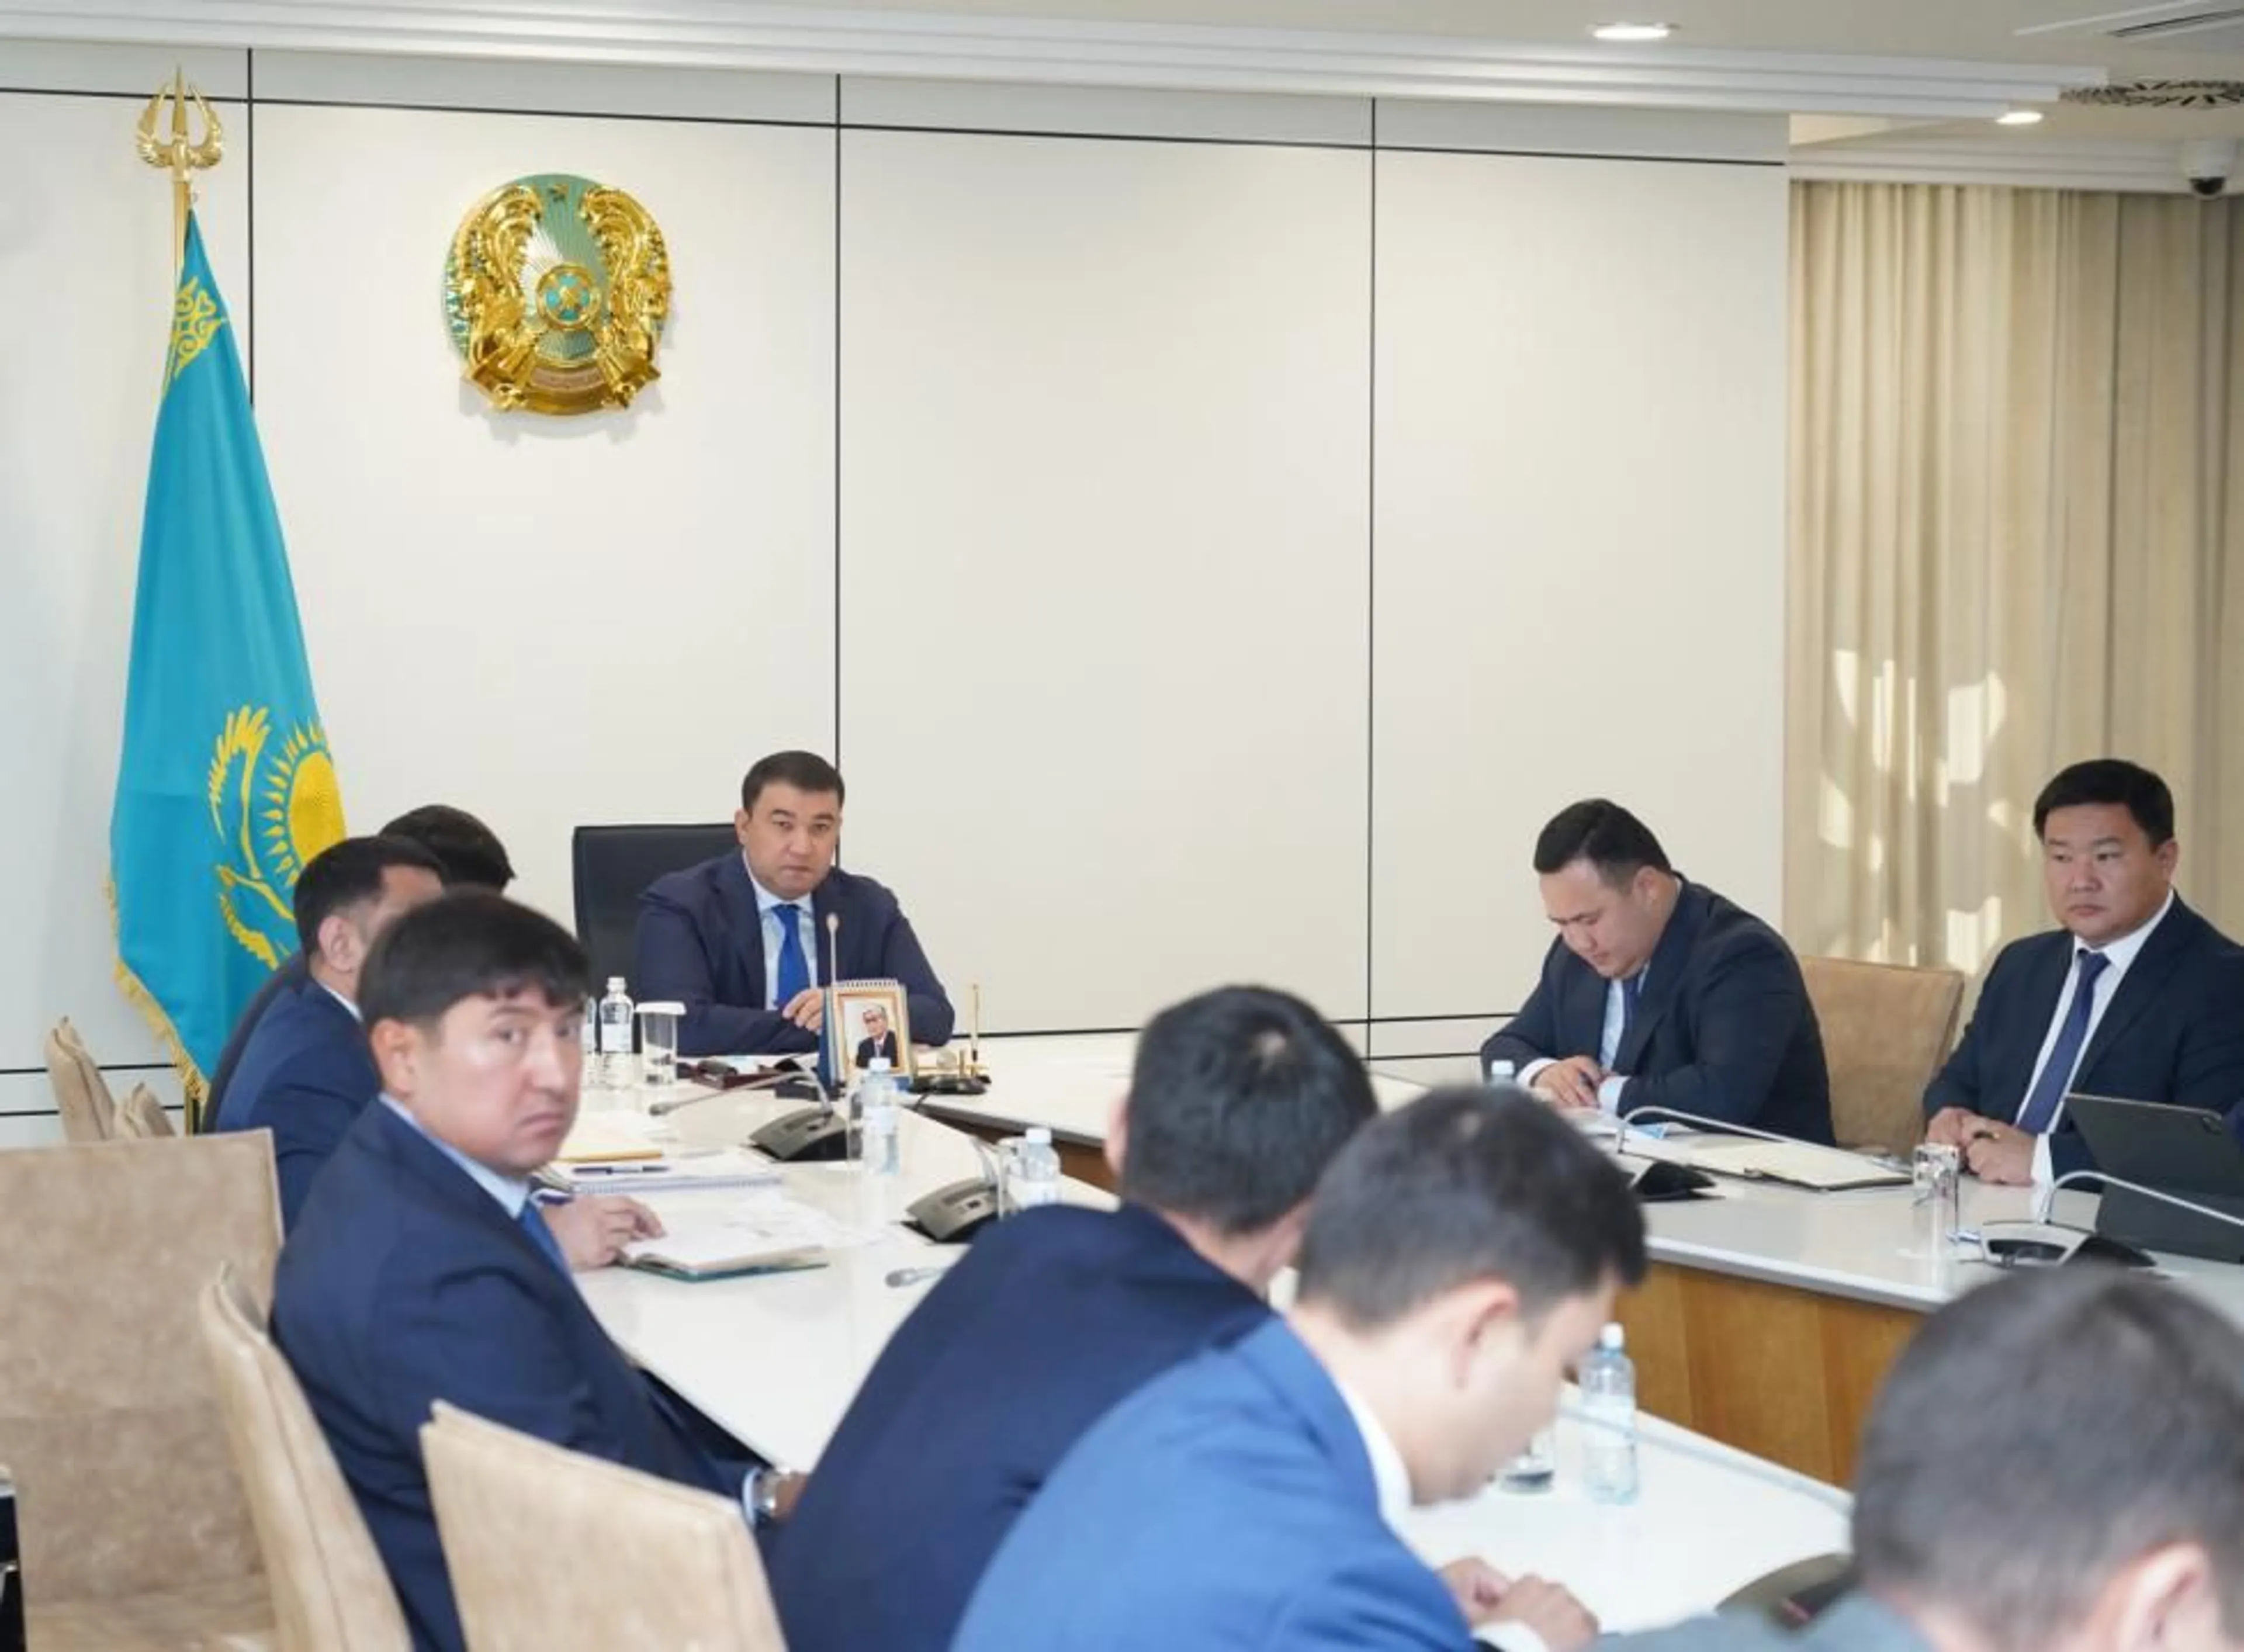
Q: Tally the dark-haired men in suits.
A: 9